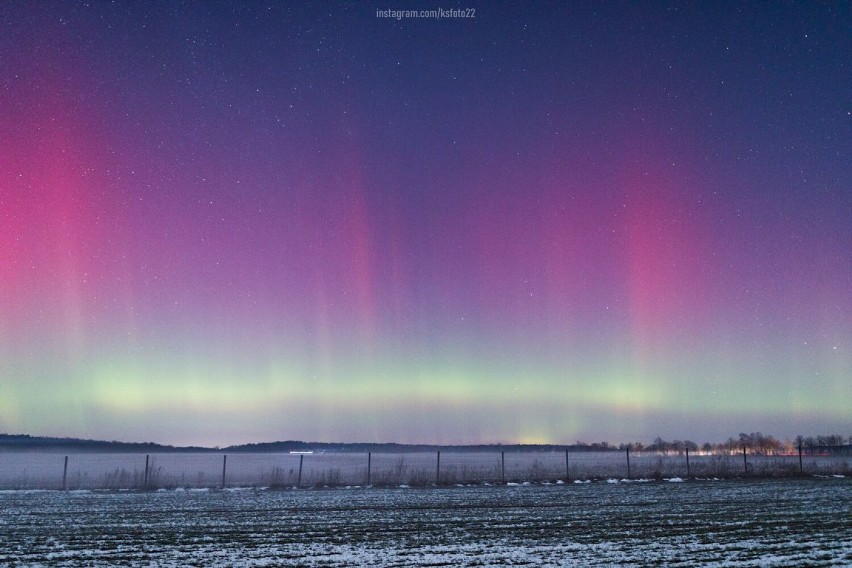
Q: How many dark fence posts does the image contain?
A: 12